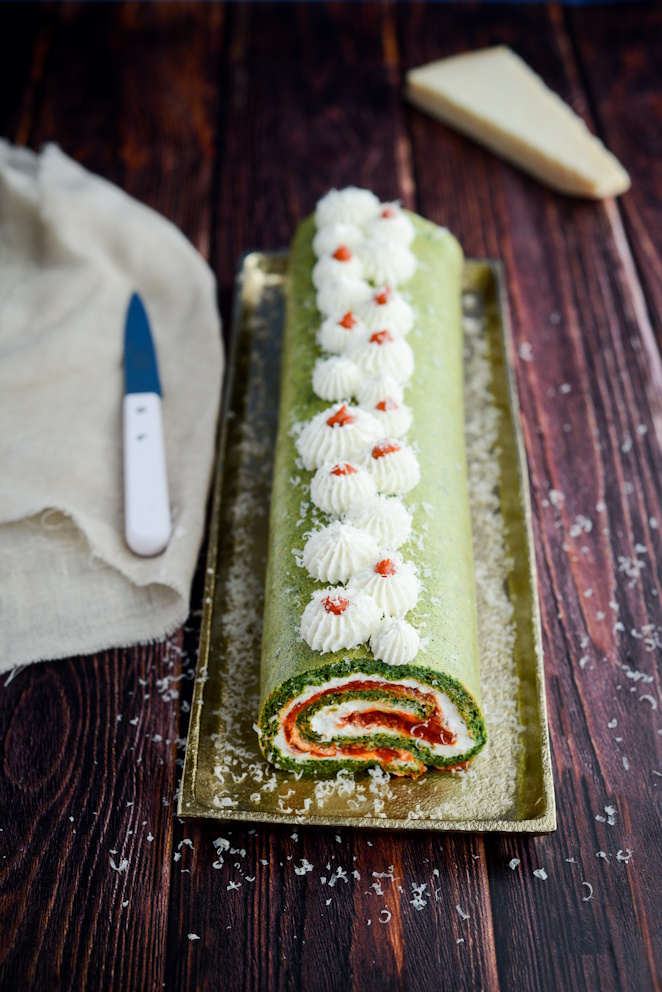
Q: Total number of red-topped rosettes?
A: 11